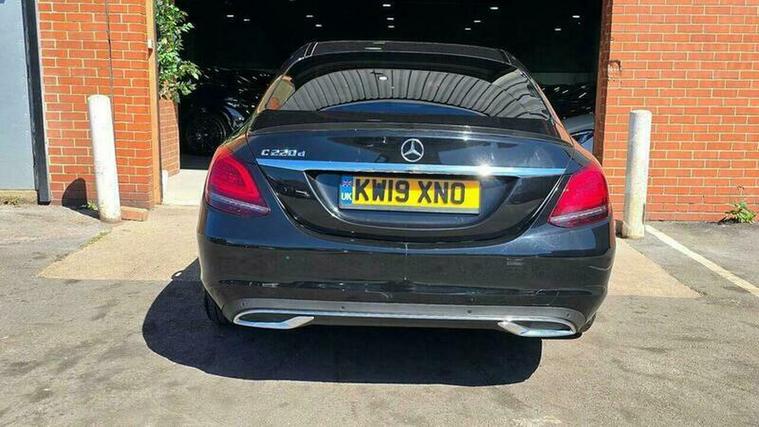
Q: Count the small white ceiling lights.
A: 12